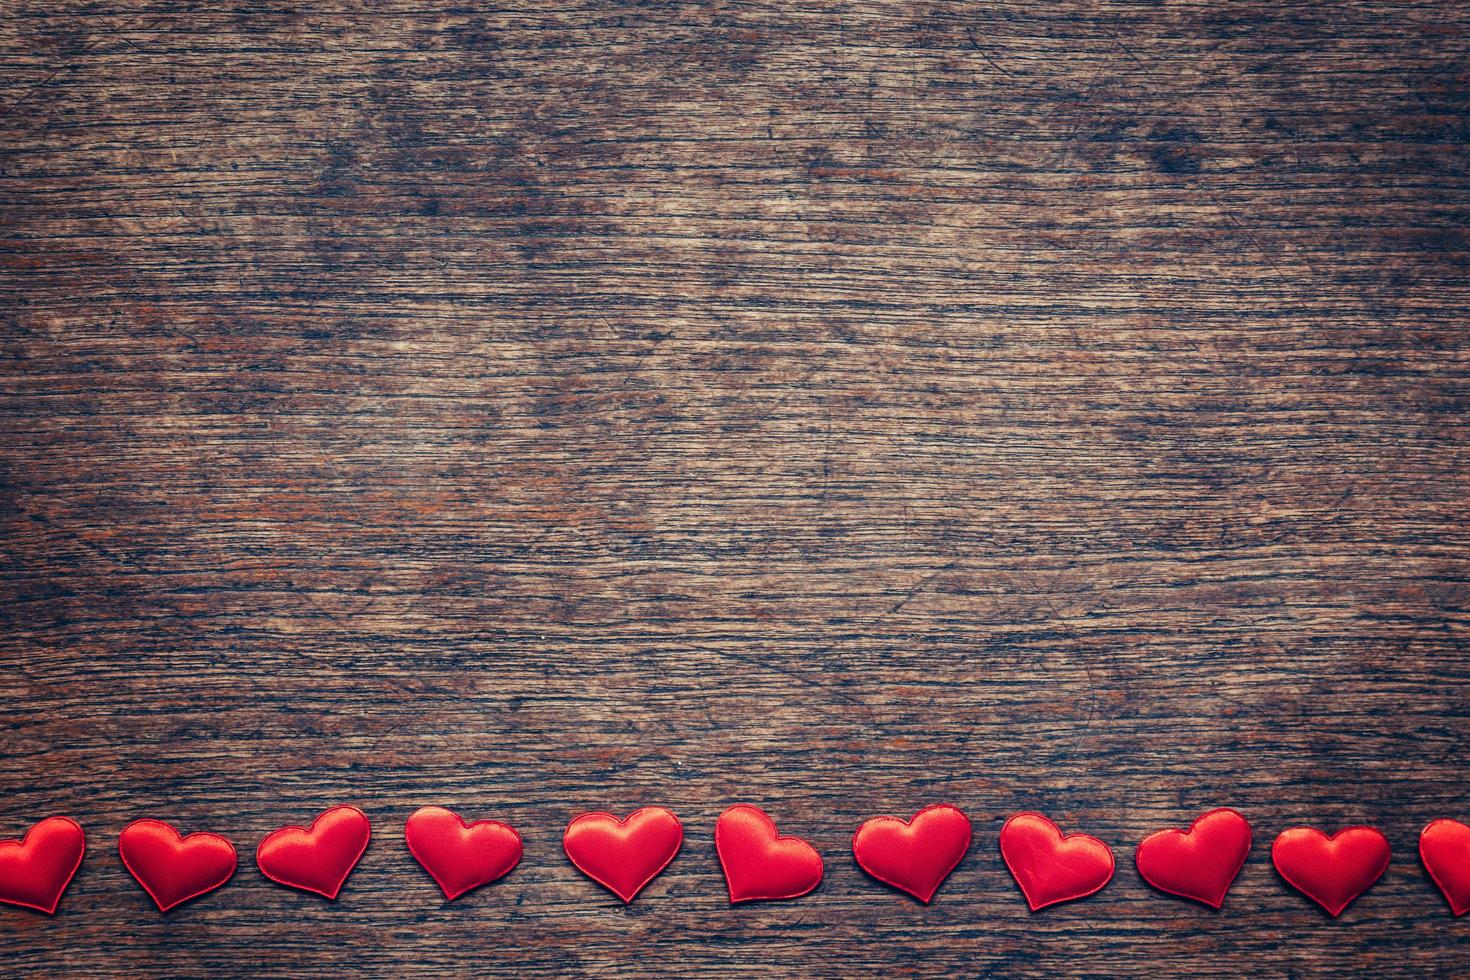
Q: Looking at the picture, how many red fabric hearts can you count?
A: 11